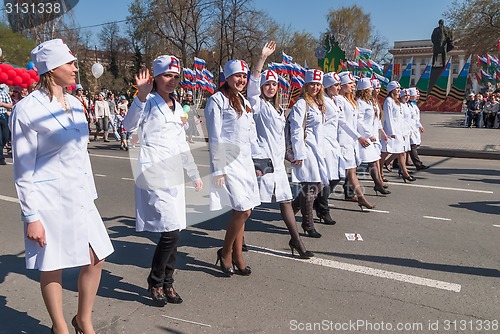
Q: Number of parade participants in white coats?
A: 12